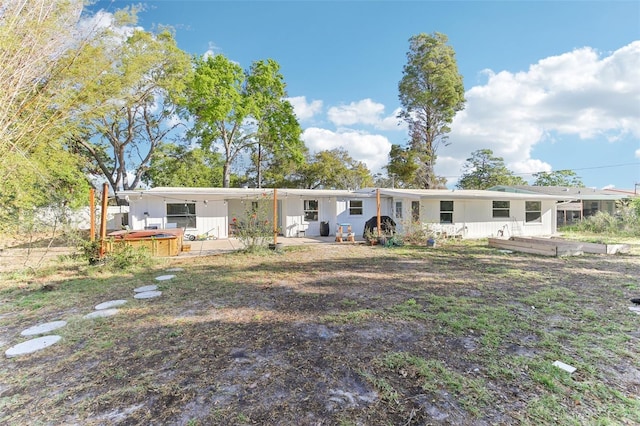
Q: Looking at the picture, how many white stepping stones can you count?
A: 8